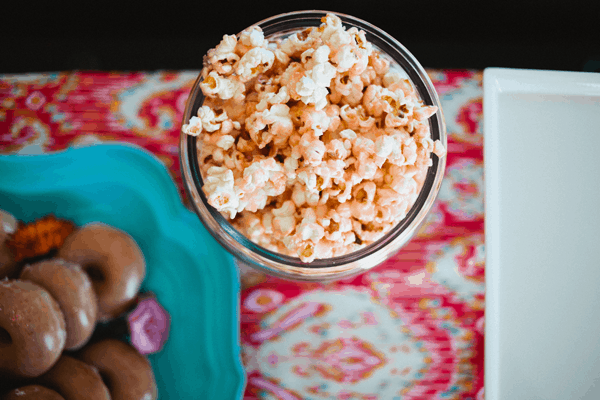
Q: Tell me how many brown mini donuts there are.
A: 7